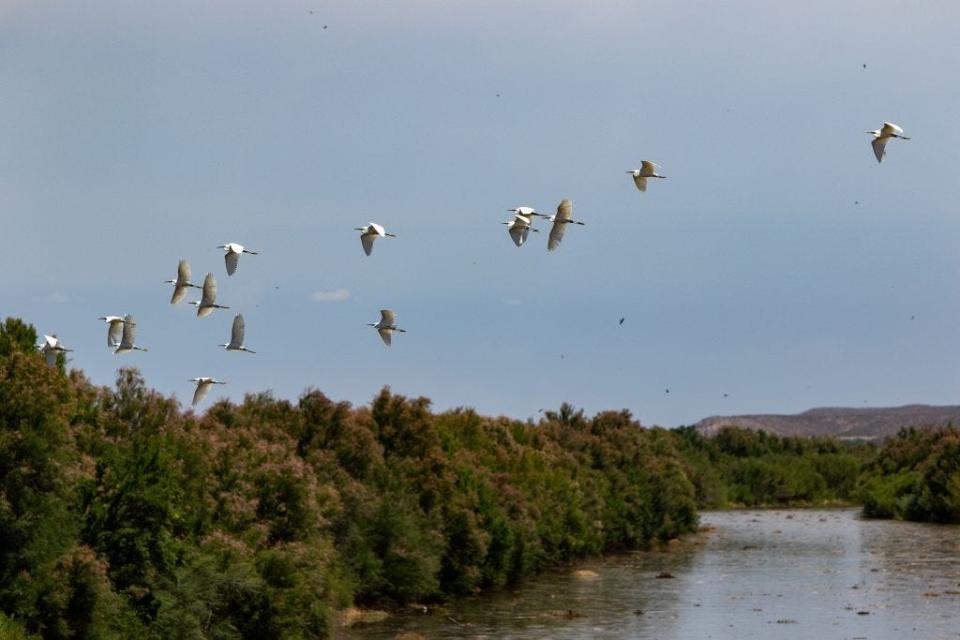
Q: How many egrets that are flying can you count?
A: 15